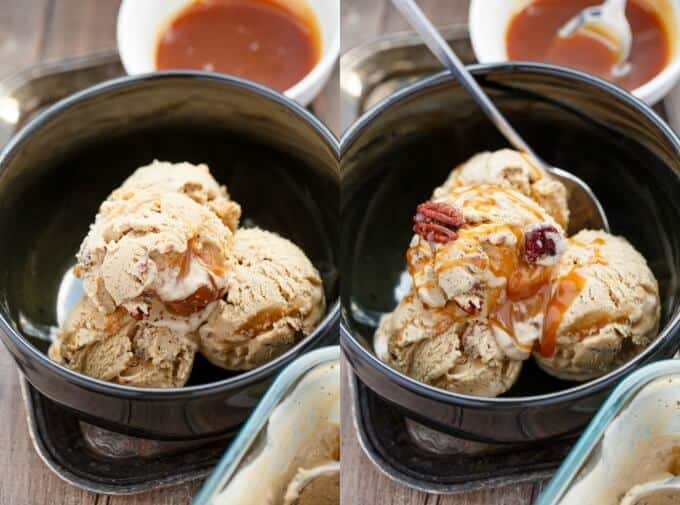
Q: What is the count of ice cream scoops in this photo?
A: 8